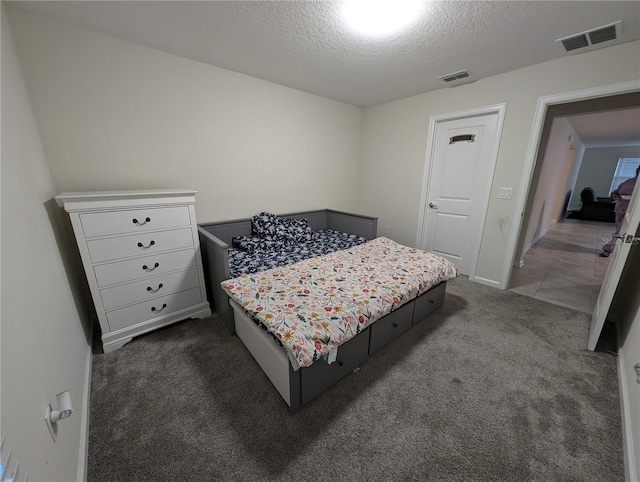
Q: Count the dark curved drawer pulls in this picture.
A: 5